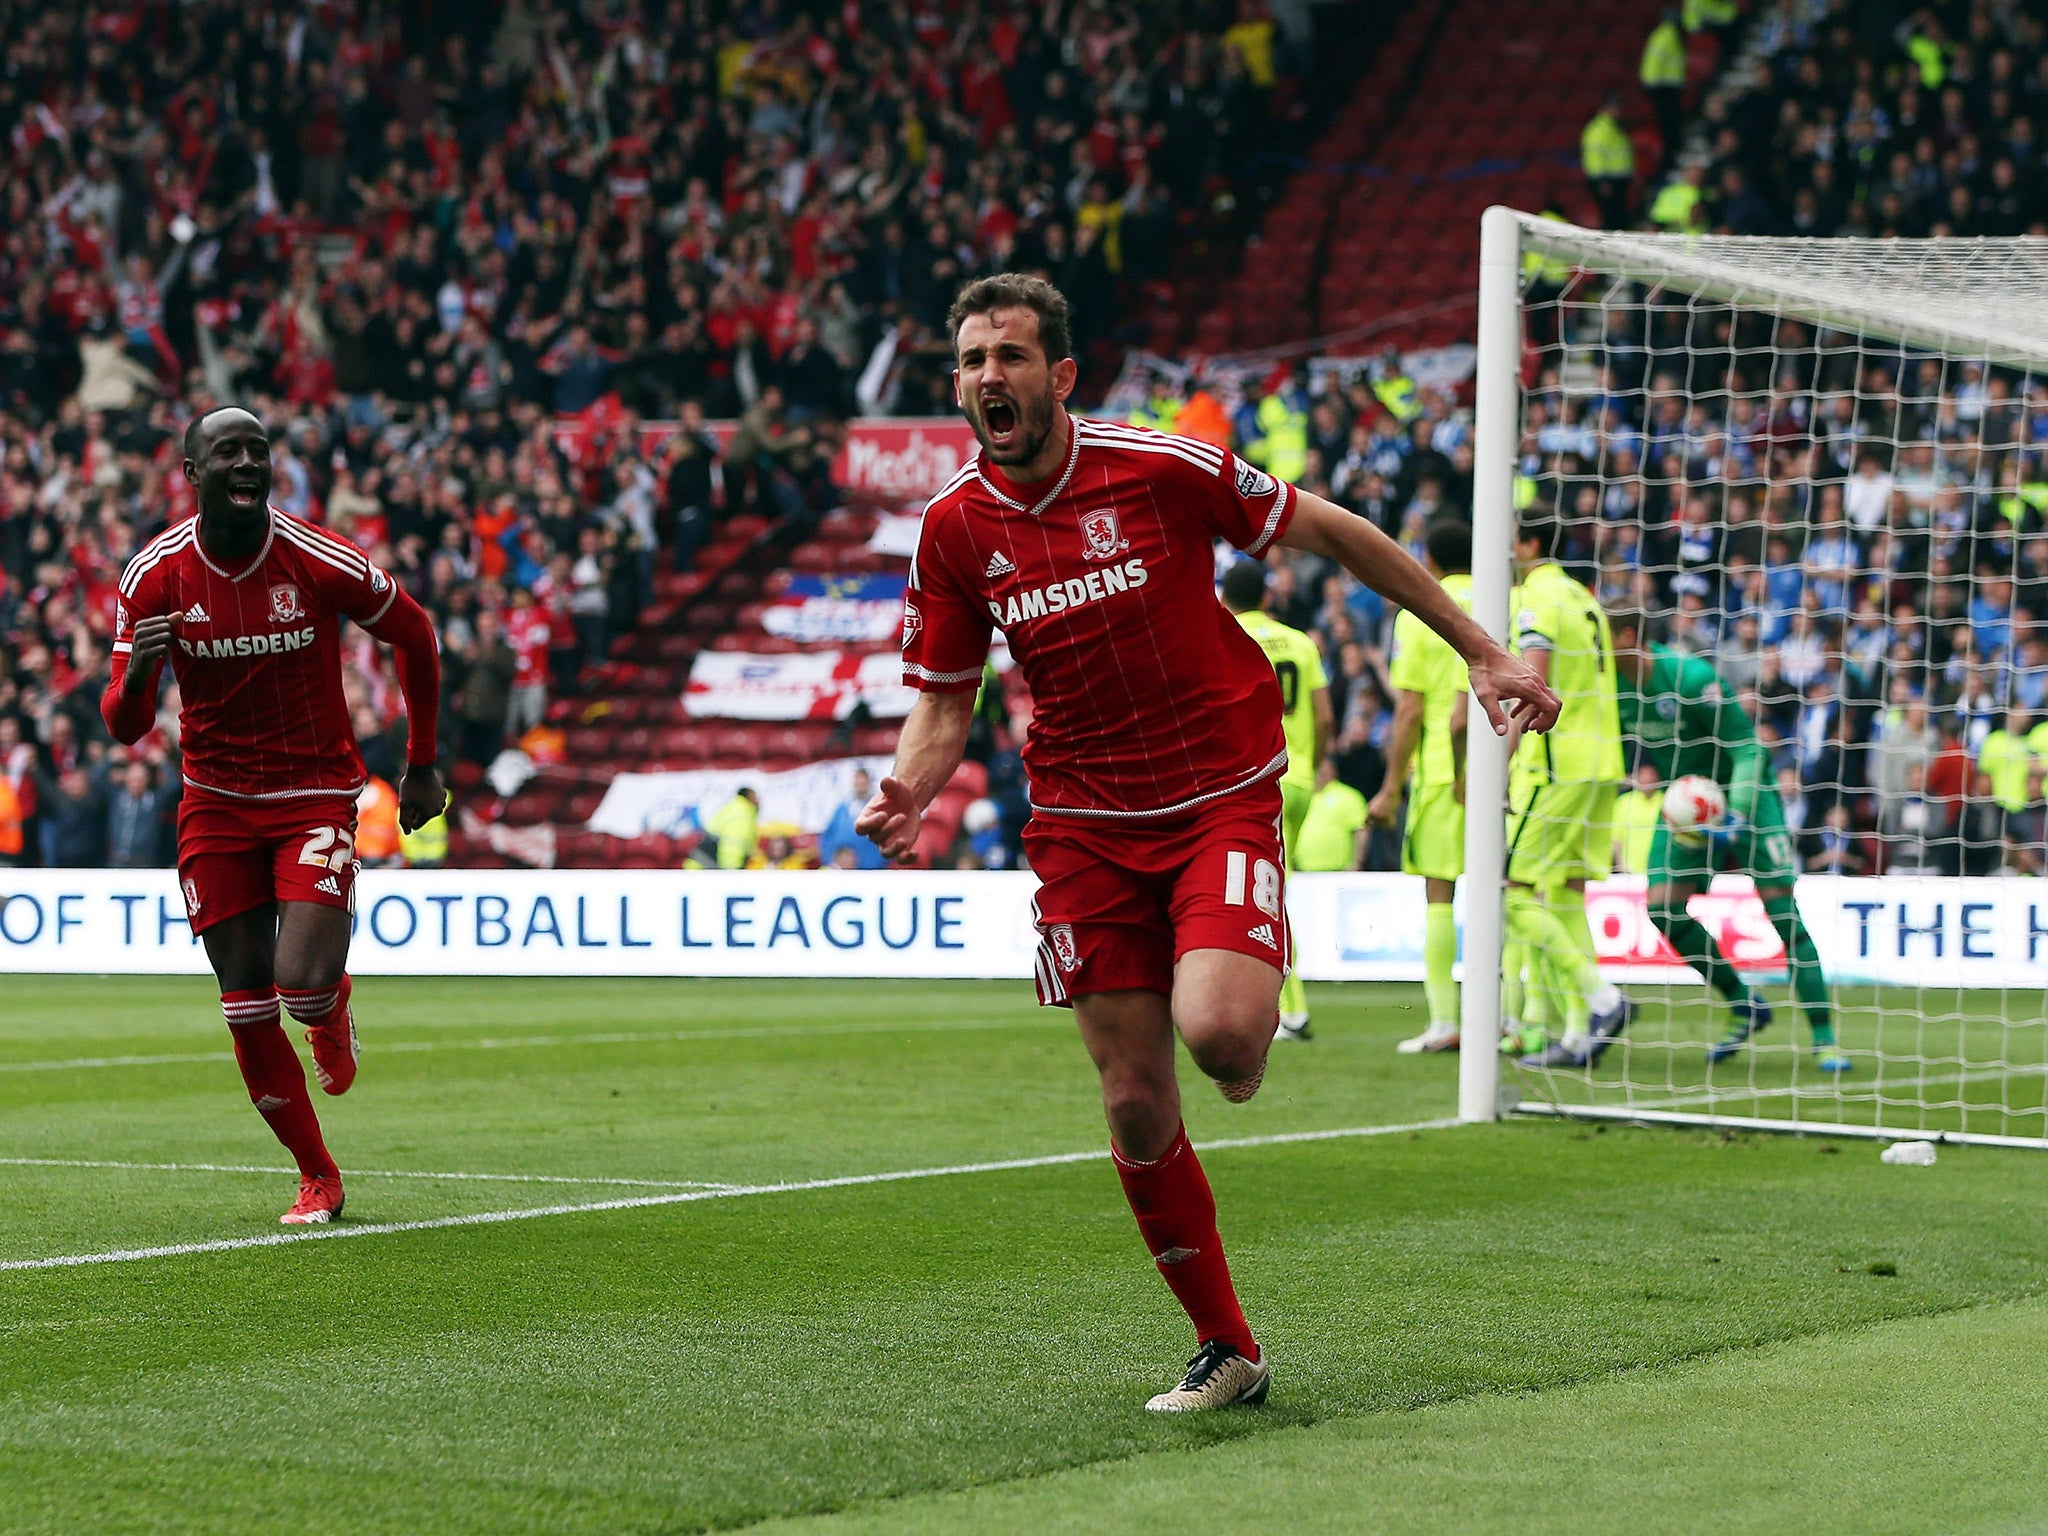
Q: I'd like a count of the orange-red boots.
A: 2